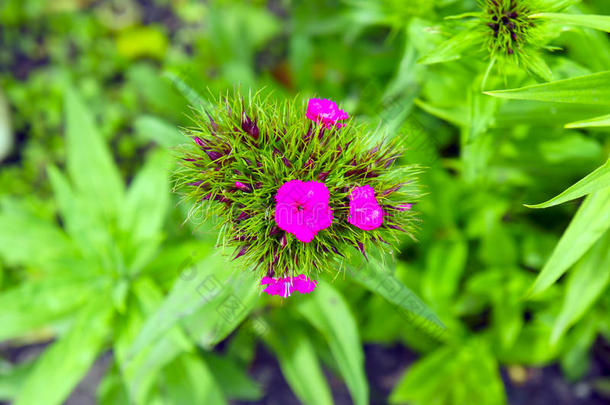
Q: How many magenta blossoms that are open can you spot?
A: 4